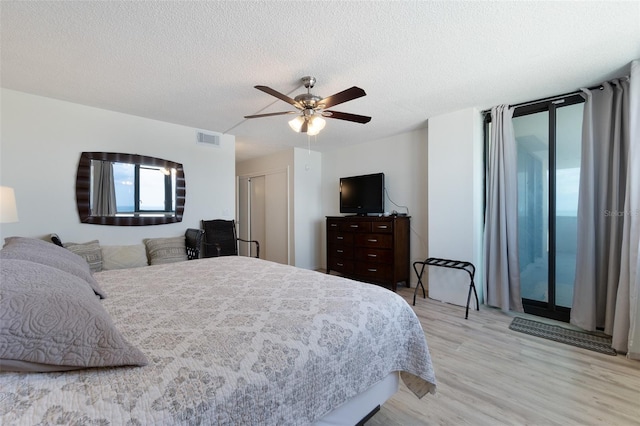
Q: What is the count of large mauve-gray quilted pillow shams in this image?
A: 2